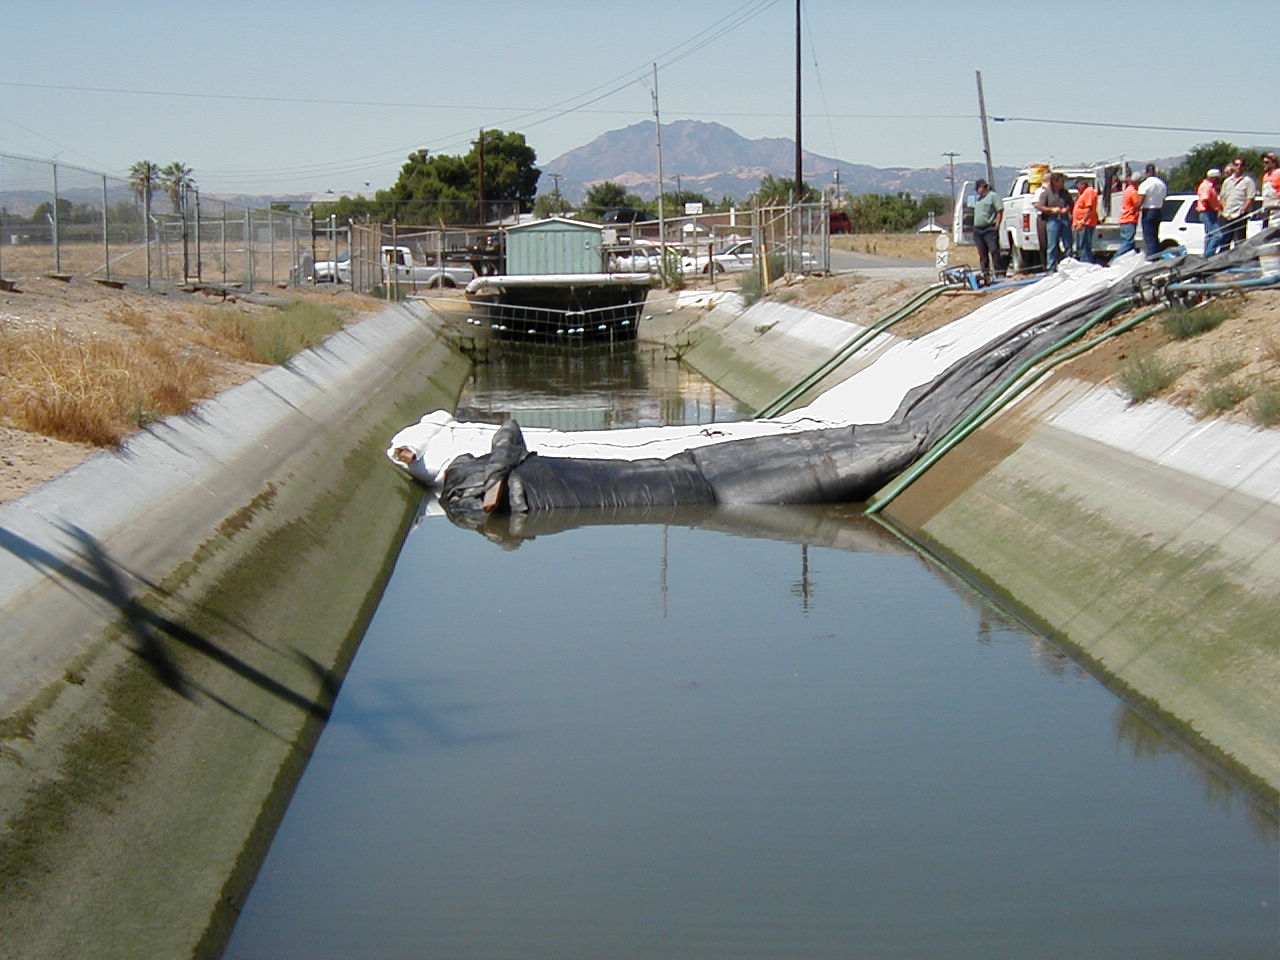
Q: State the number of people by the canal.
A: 10